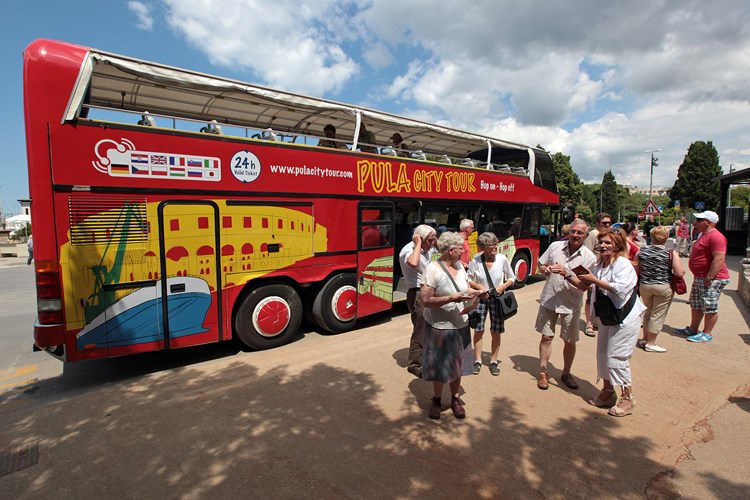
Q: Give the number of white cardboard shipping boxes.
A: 0